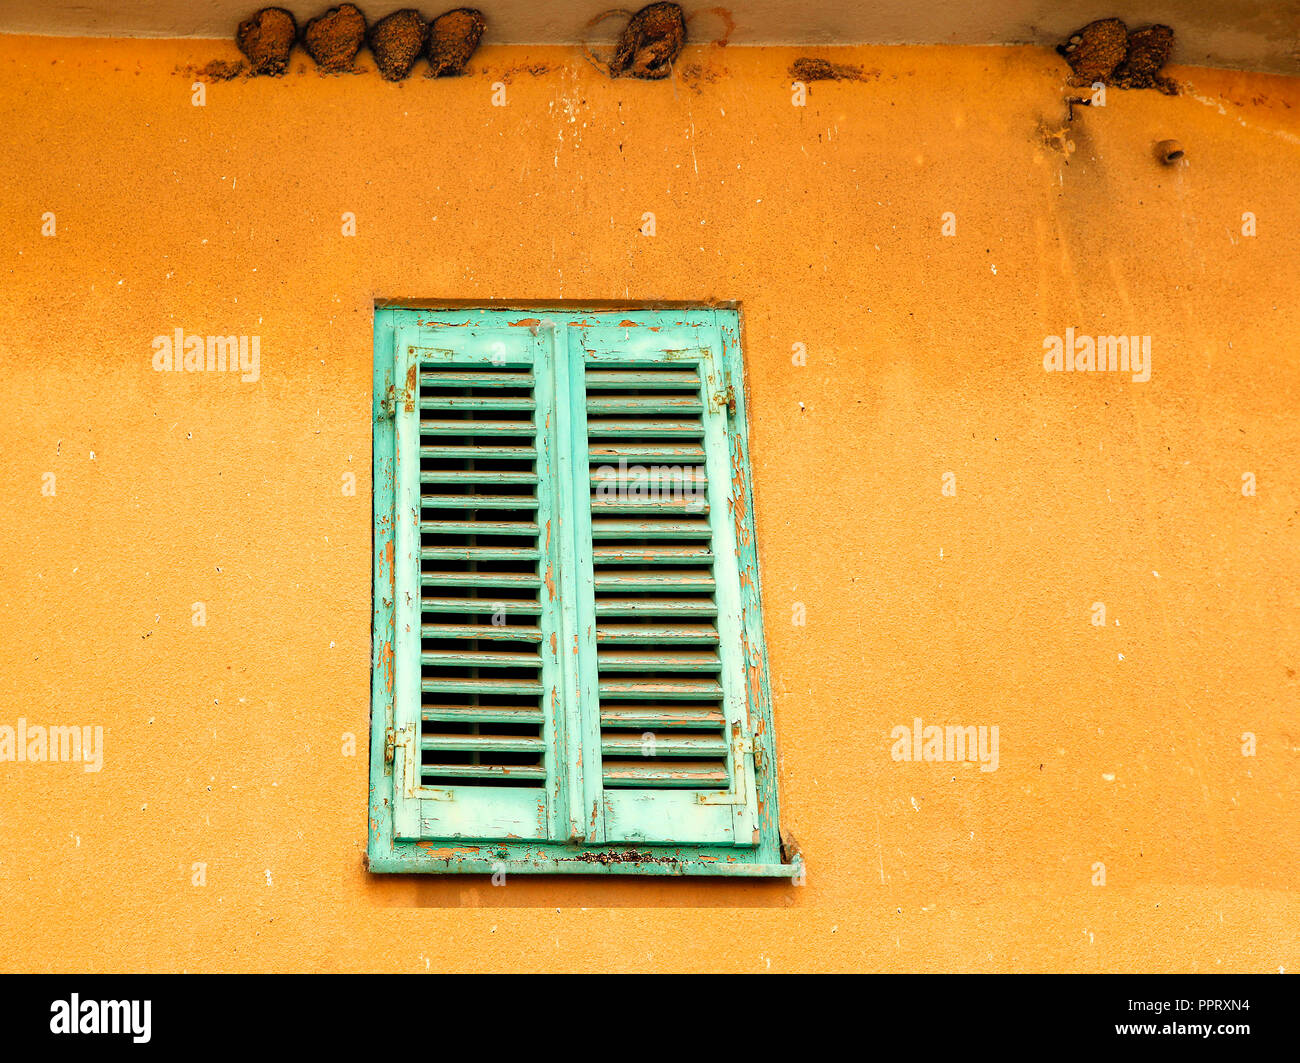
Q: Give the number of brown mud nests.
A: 7